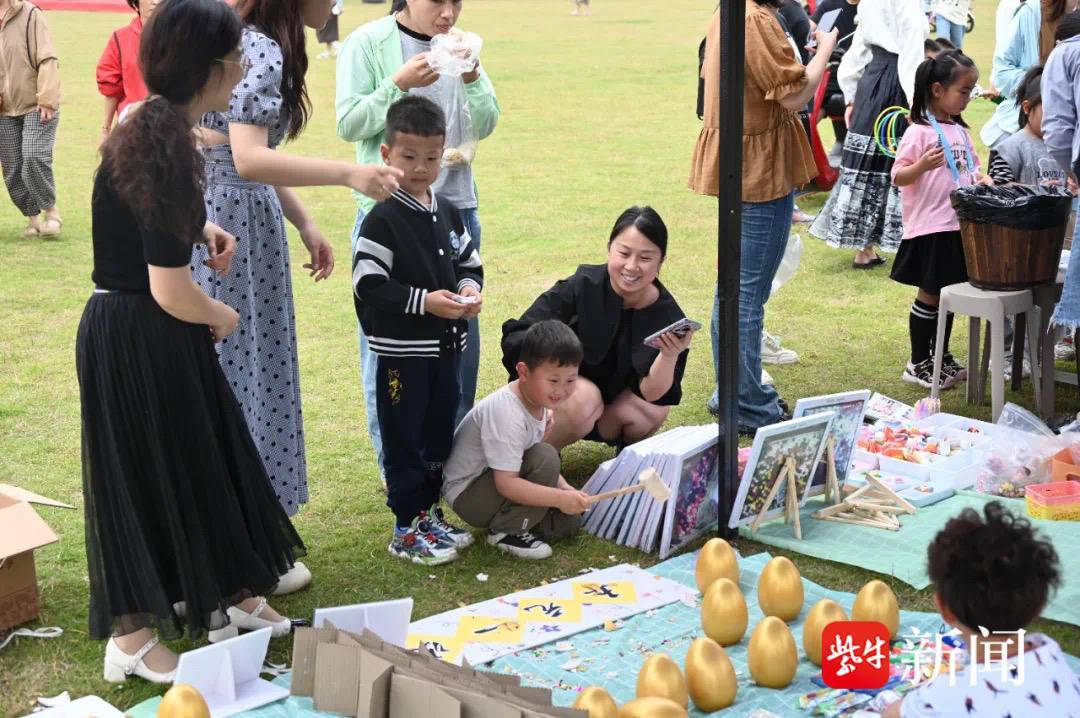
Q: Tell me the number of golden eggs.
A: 11